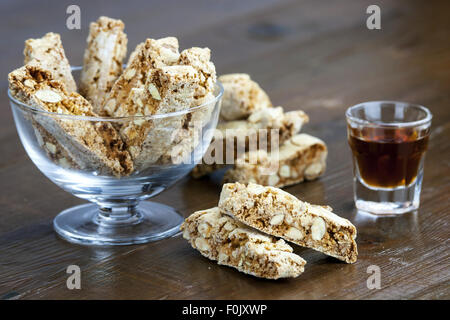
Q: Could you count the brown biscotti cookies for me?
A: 11